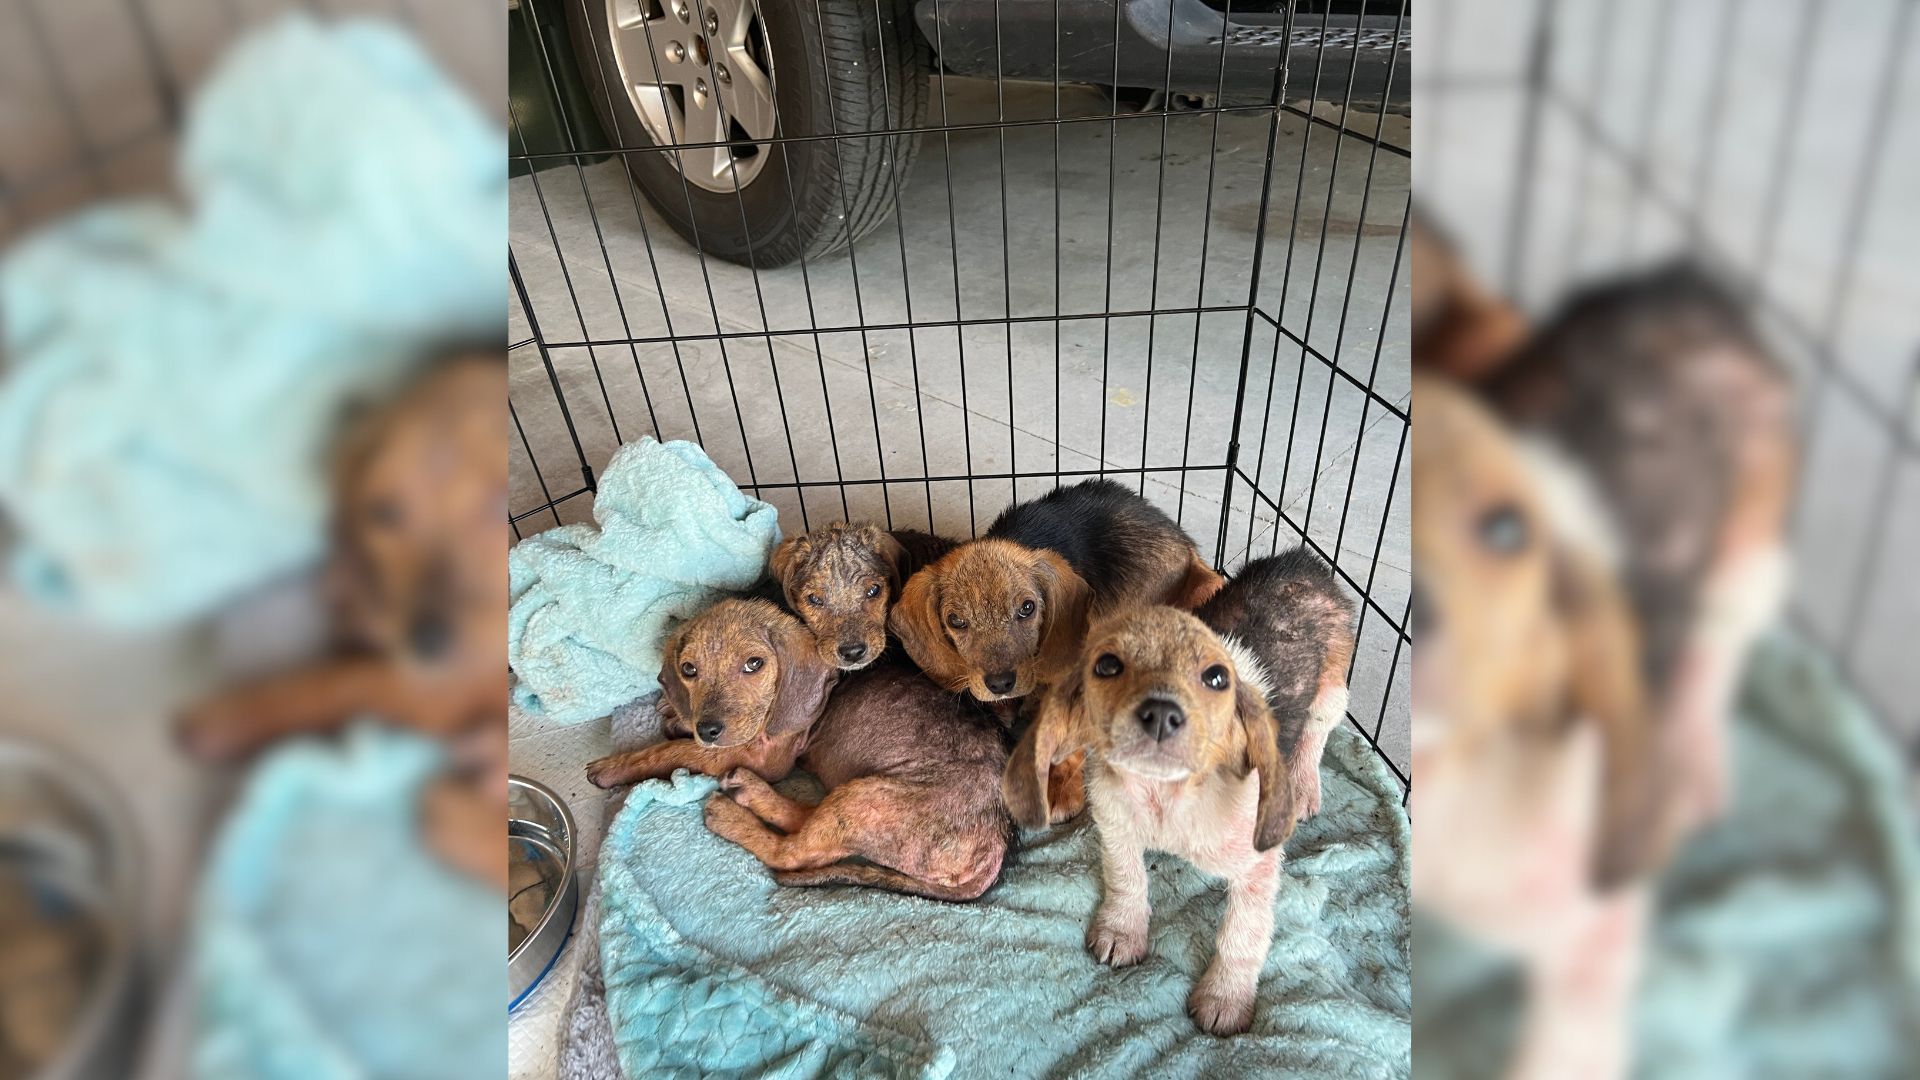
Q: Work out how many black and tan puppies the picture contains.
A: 3